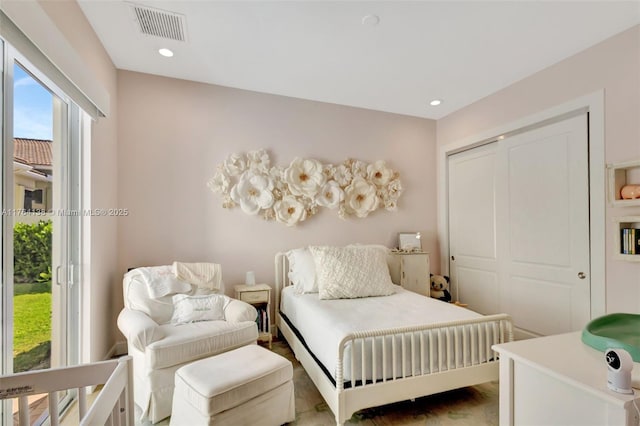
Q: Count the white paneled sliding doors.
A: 2